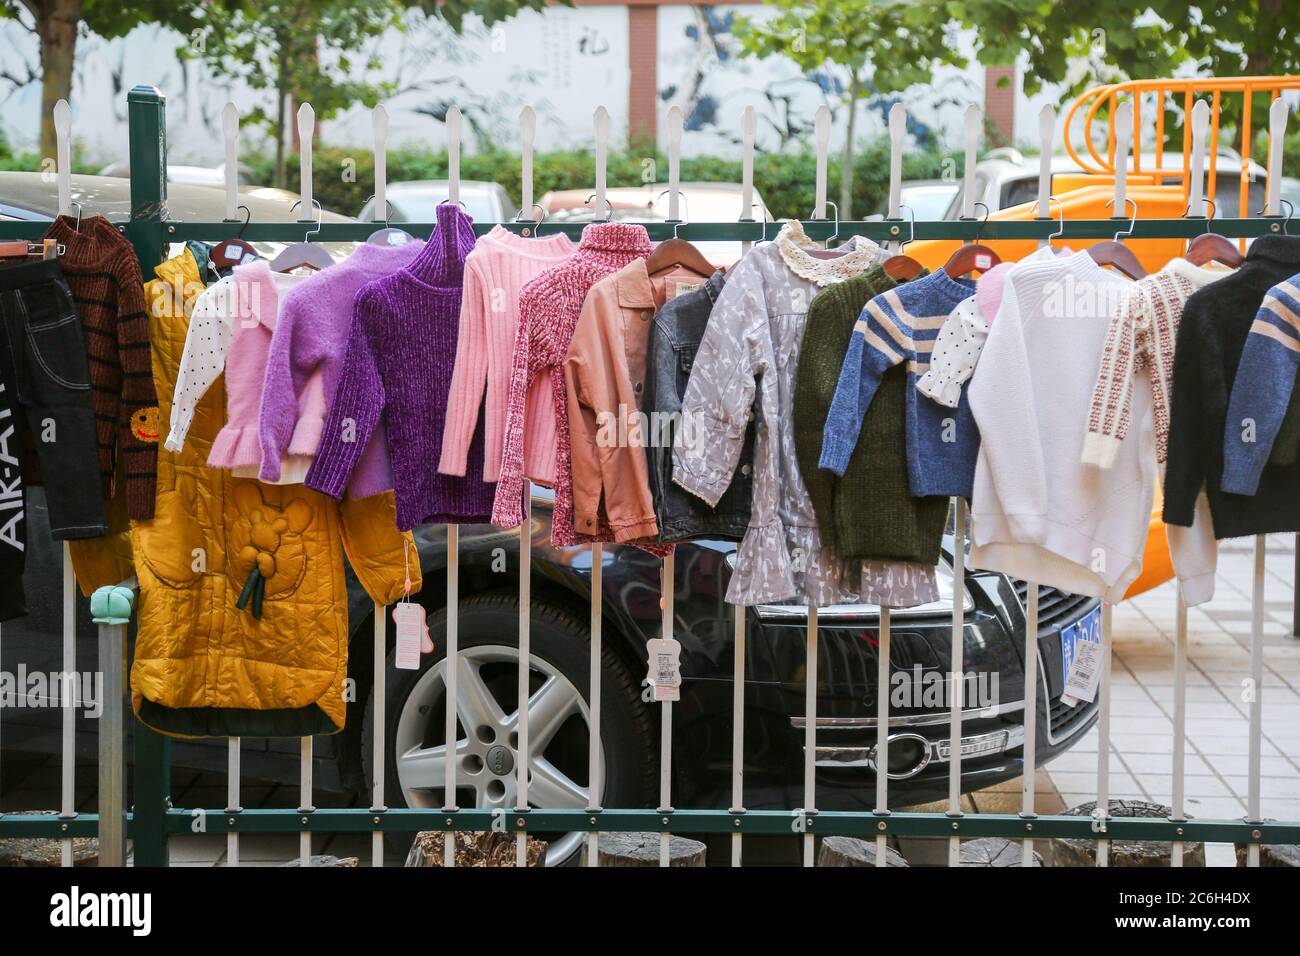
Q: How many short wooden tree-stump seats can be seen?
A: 8